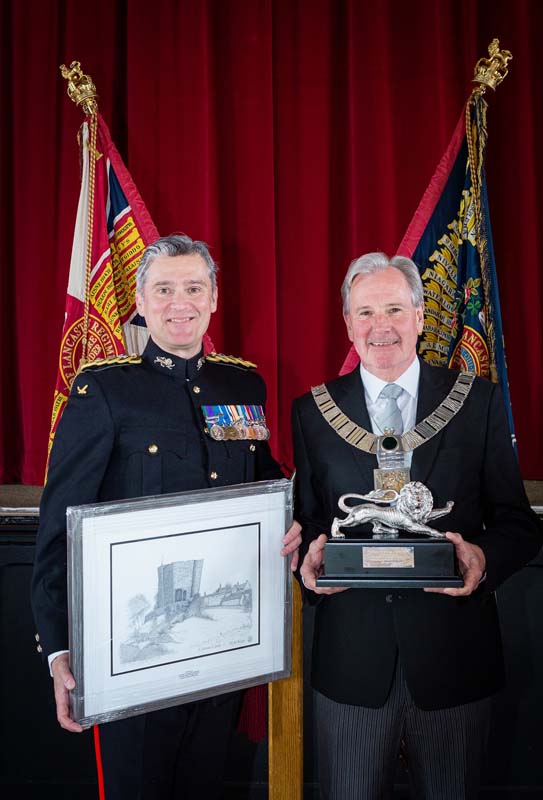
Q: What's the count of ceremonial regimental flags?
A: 2